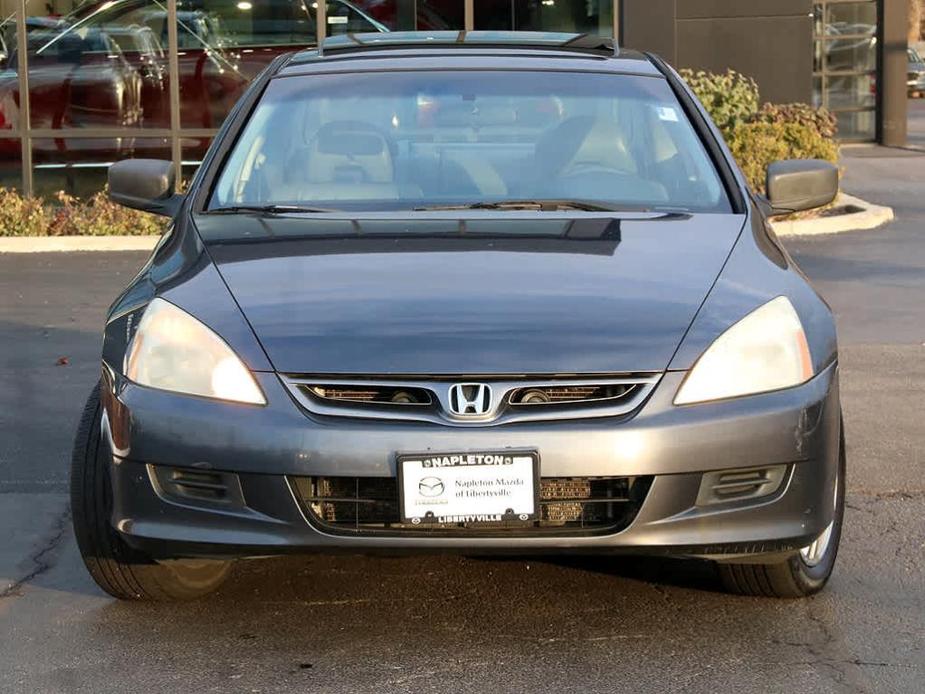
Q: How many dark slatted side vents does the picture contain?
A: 2